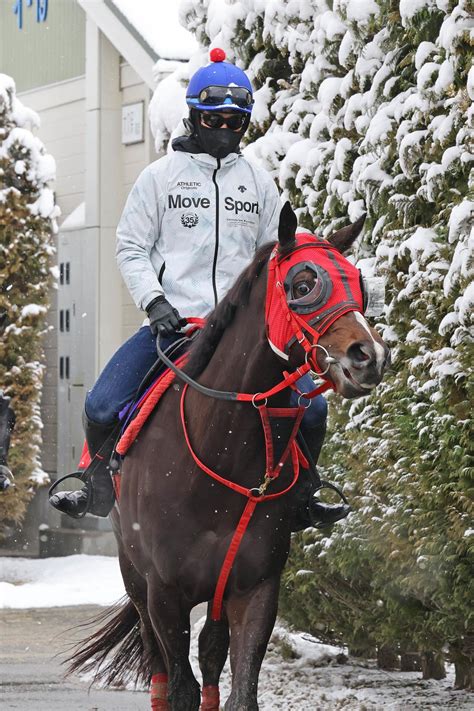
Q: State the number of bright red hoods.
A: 1